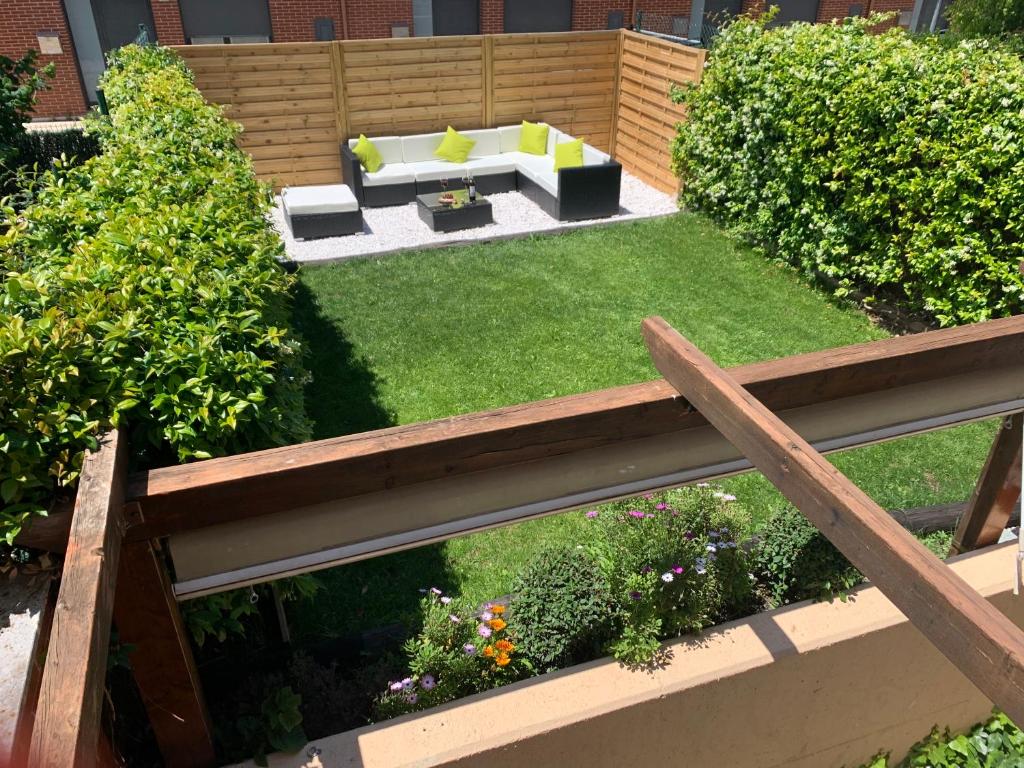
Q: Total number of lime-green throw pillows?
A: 4